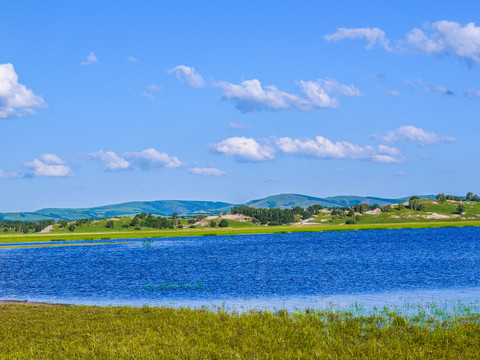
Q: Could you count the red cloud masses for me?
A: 0